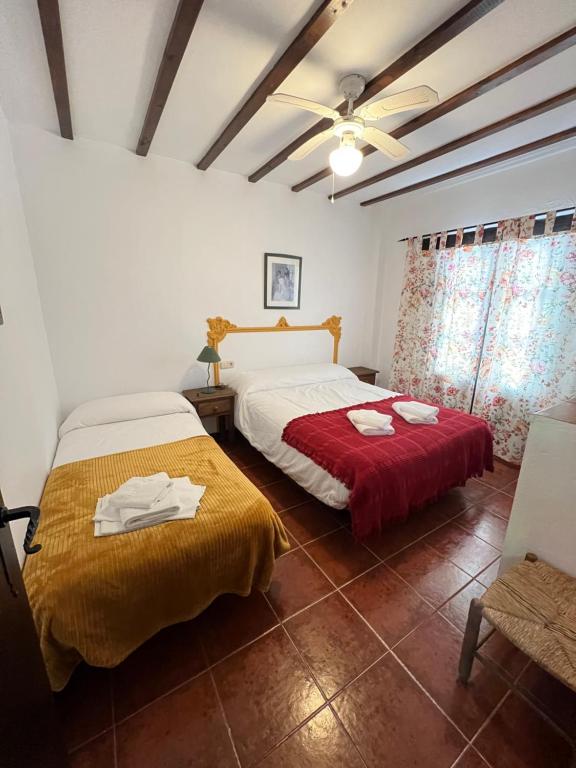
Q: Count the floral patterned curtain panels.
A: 2